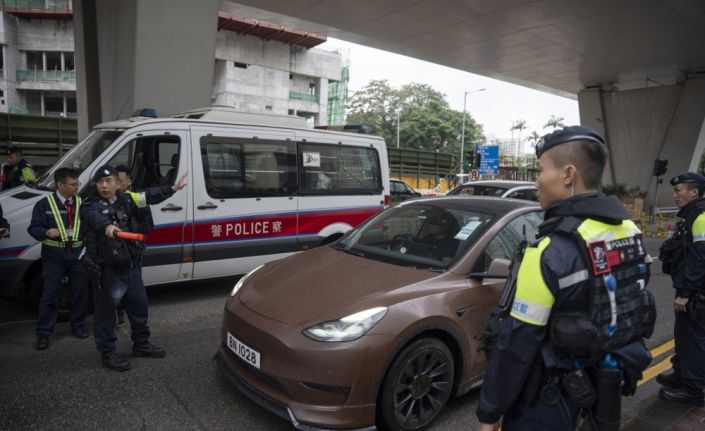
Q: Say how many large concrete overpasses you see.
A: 1